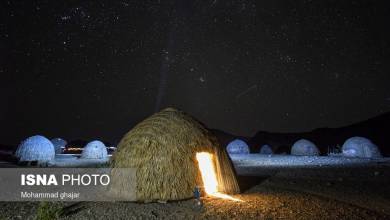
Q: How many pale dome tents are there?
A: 7